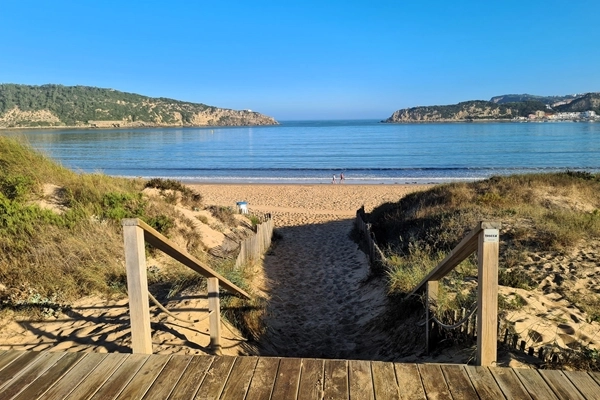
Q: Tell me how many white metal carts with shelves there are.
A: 0